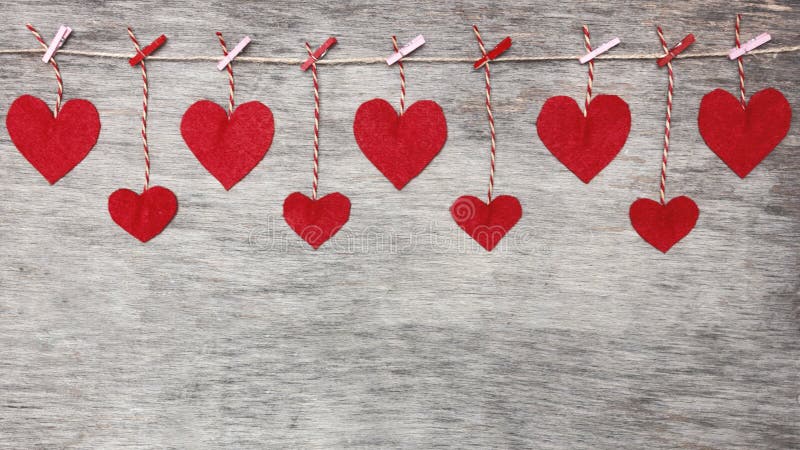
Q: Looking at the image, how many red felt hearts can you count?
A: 9